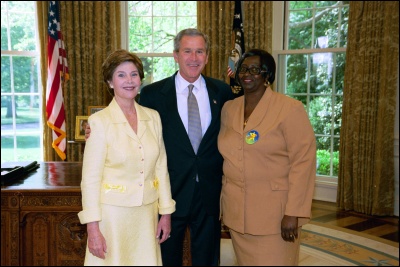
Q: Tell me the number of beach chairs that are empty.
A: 0